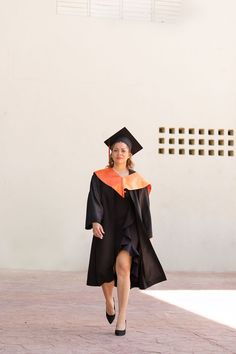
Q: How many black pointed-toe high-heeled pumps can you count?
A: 2